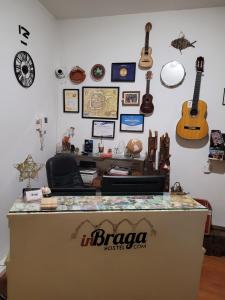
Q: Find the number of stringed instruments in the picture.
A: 3